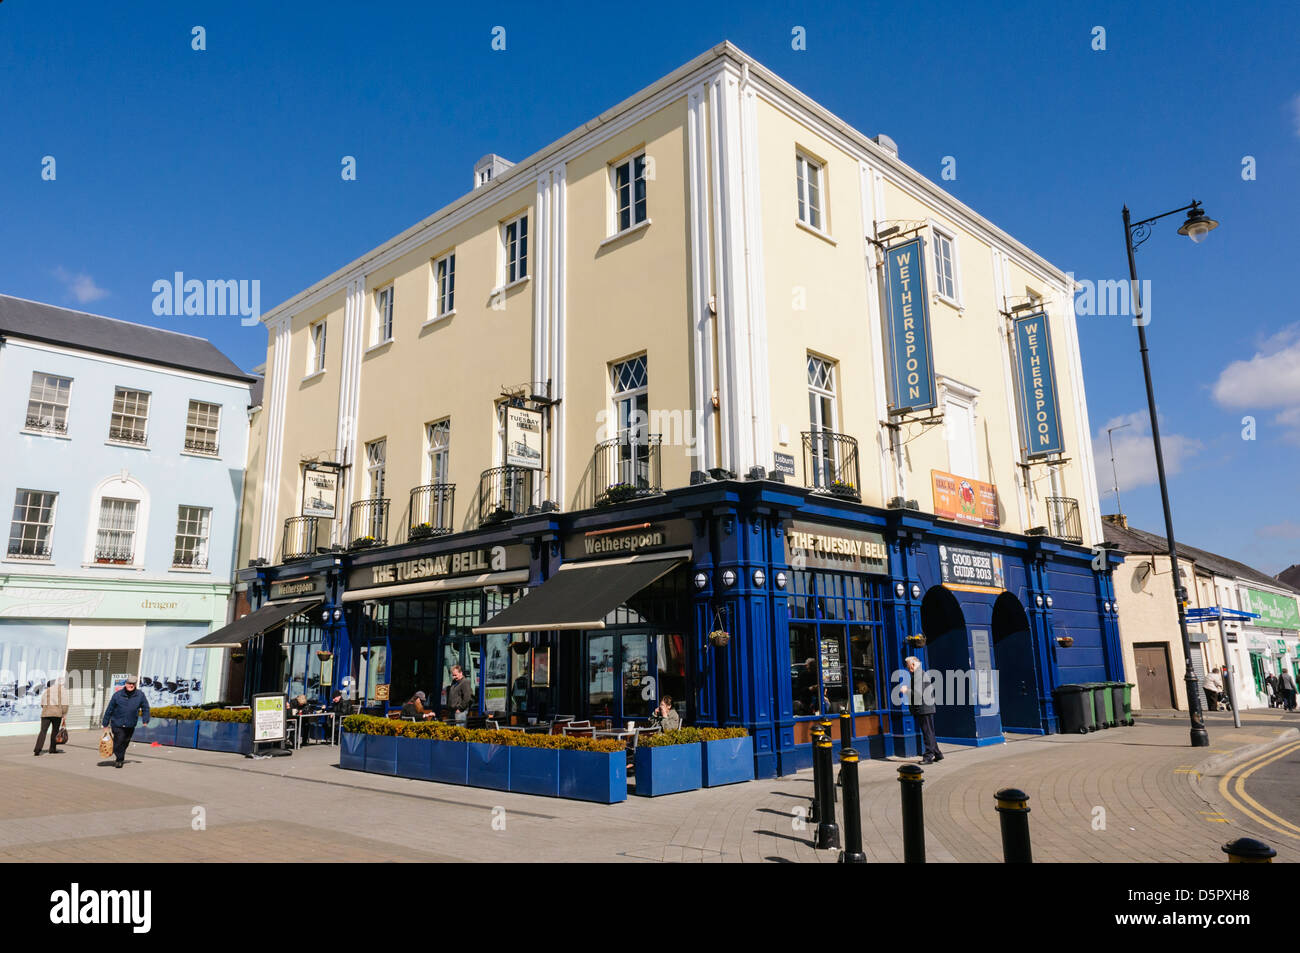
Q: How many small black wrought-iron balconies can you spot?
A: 7